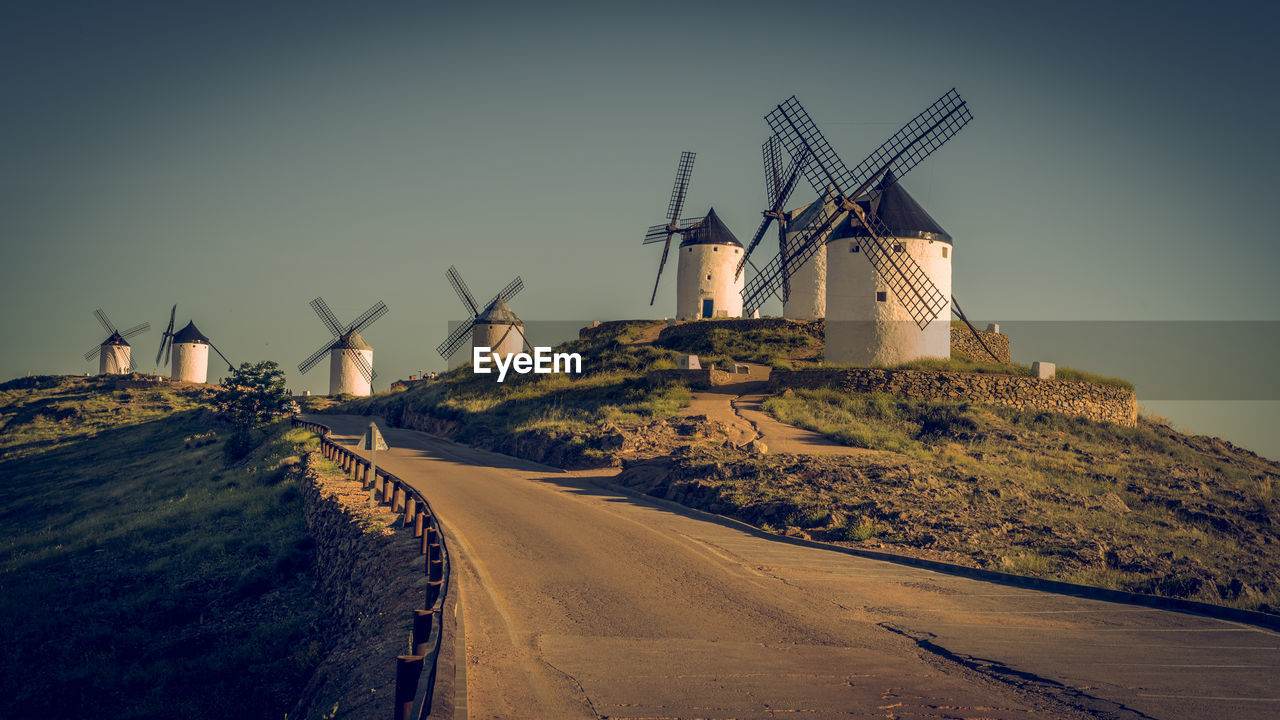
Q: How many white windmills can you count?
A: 7